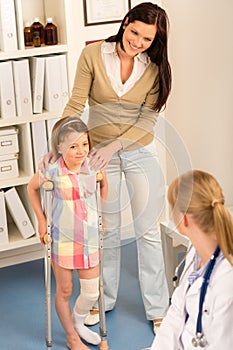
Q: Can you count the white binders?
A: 10